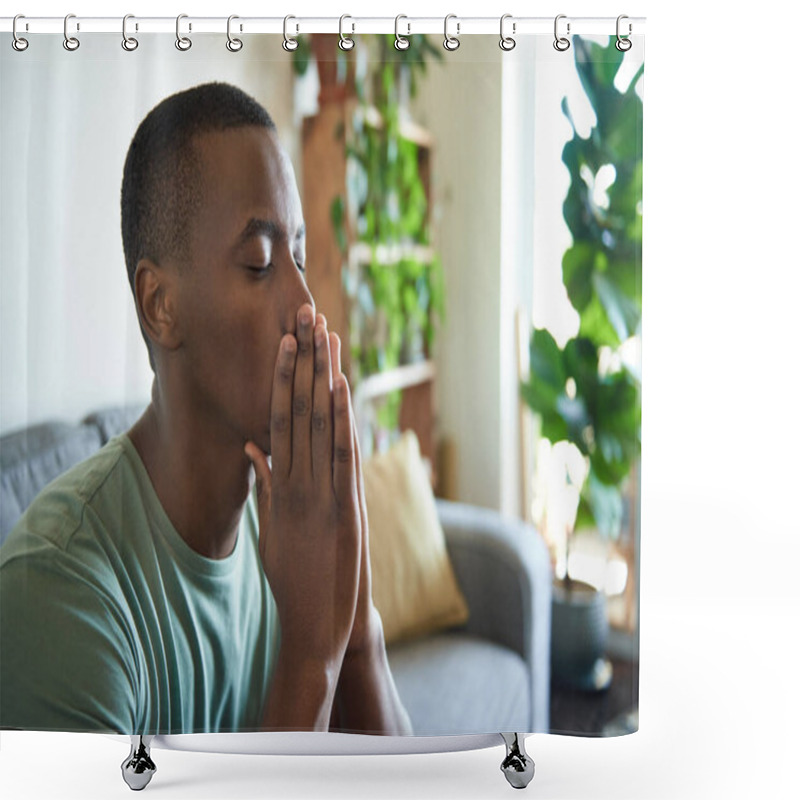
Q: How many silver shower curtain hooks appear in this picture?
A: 12